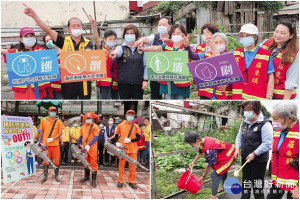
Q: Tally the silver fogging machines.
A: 3